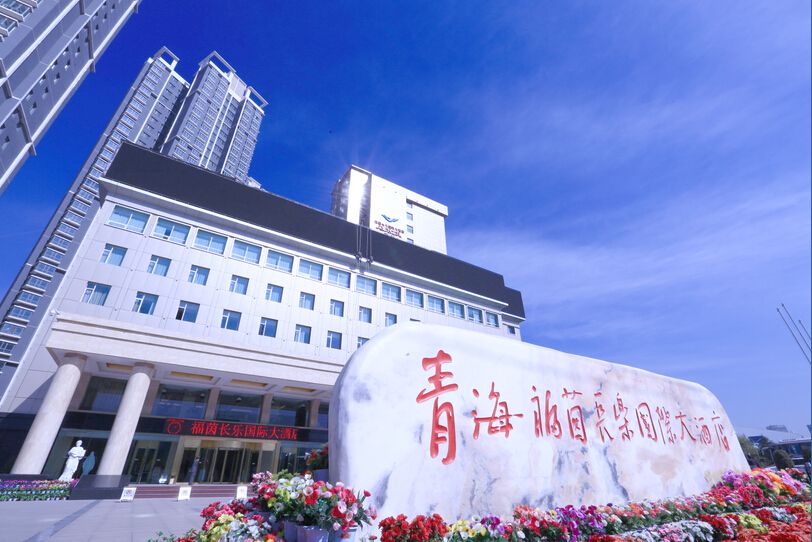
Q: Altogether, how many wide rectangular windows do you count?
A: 14